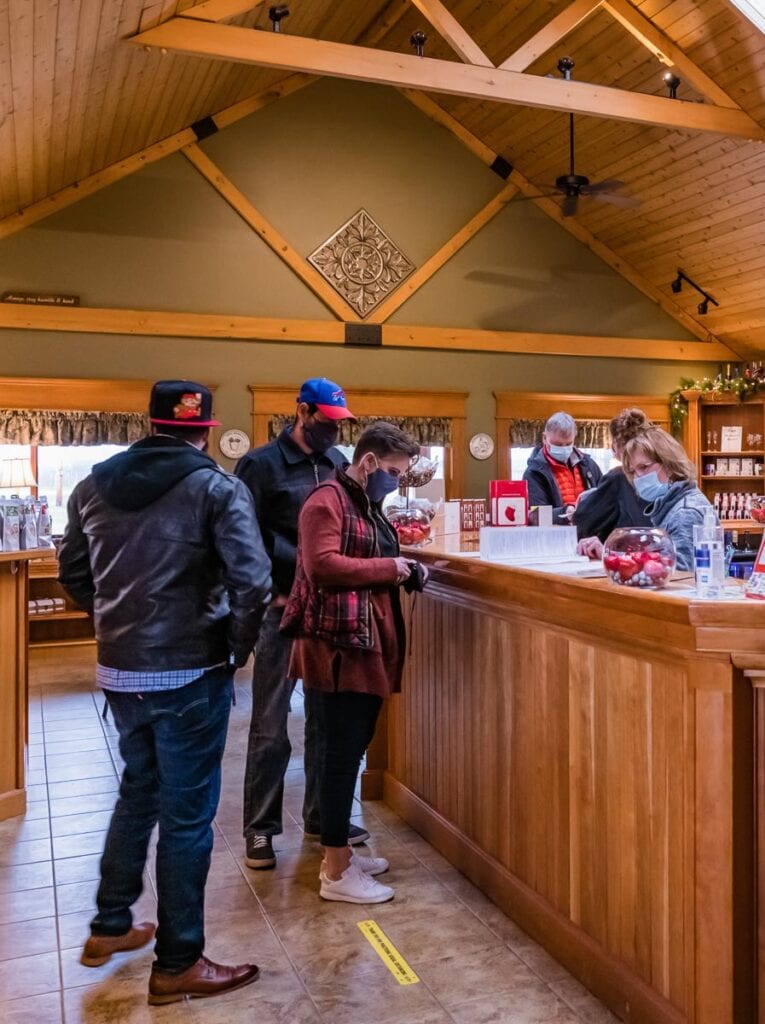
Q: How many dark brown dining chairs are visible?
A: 0